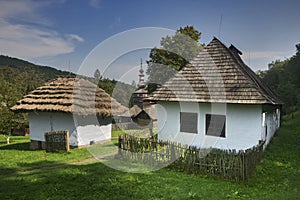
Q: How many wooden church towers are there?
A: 1